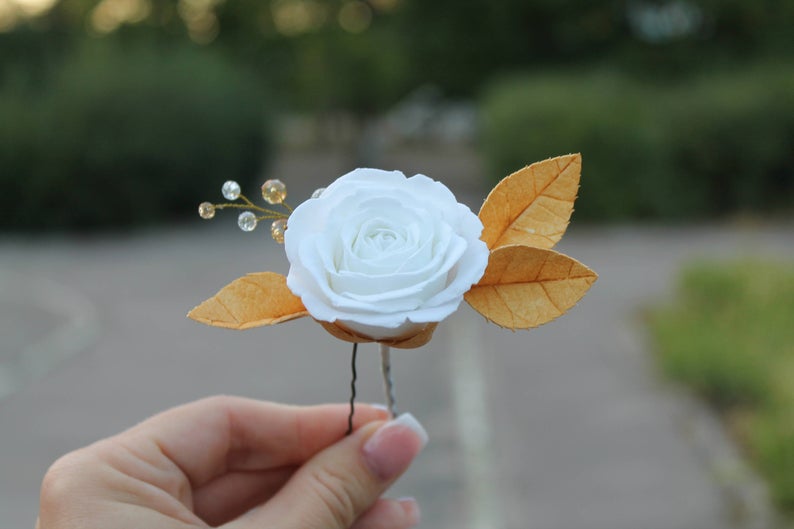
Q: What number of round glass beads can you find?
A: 6